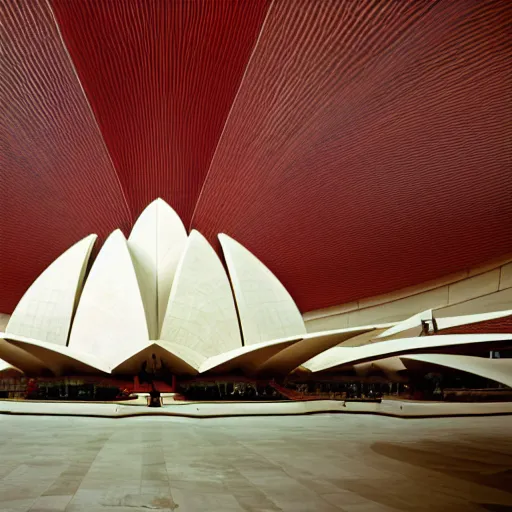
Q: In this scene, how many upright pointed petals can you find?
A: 5